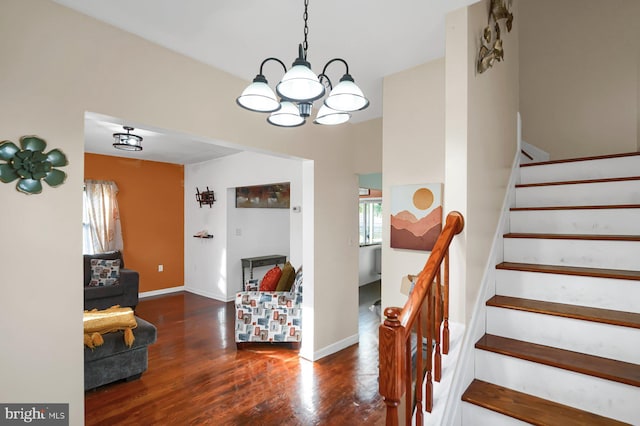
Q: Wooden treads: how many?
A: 8